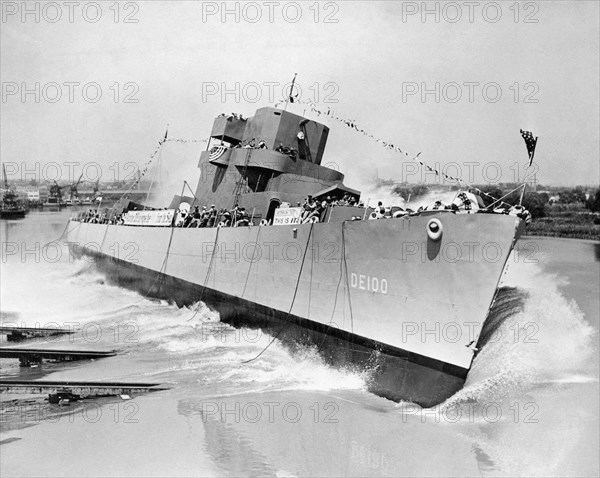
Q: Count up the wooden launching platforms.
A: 3